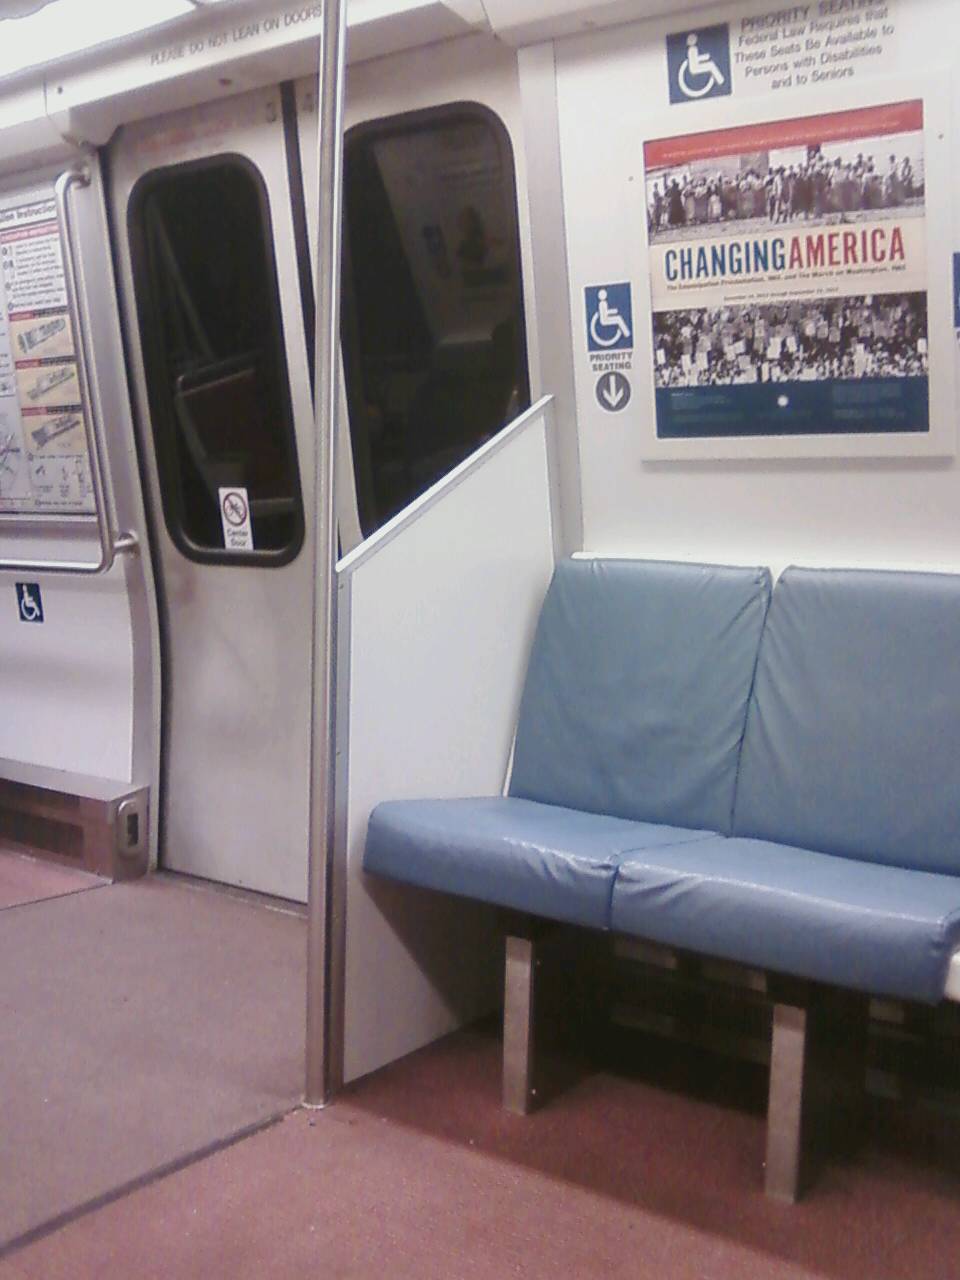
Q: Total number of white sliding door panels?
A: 2